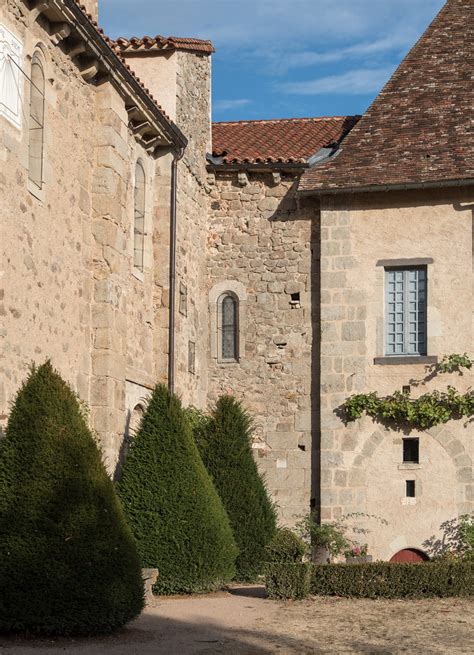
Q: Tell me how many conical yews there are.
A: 3